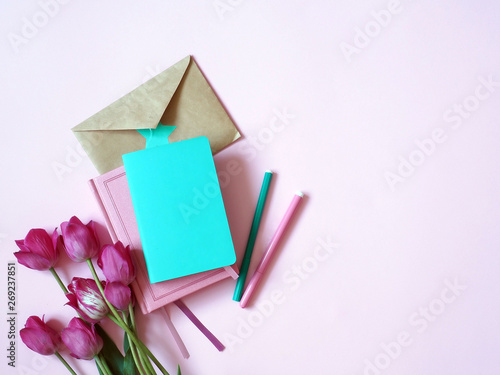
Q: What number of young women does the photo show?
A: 0